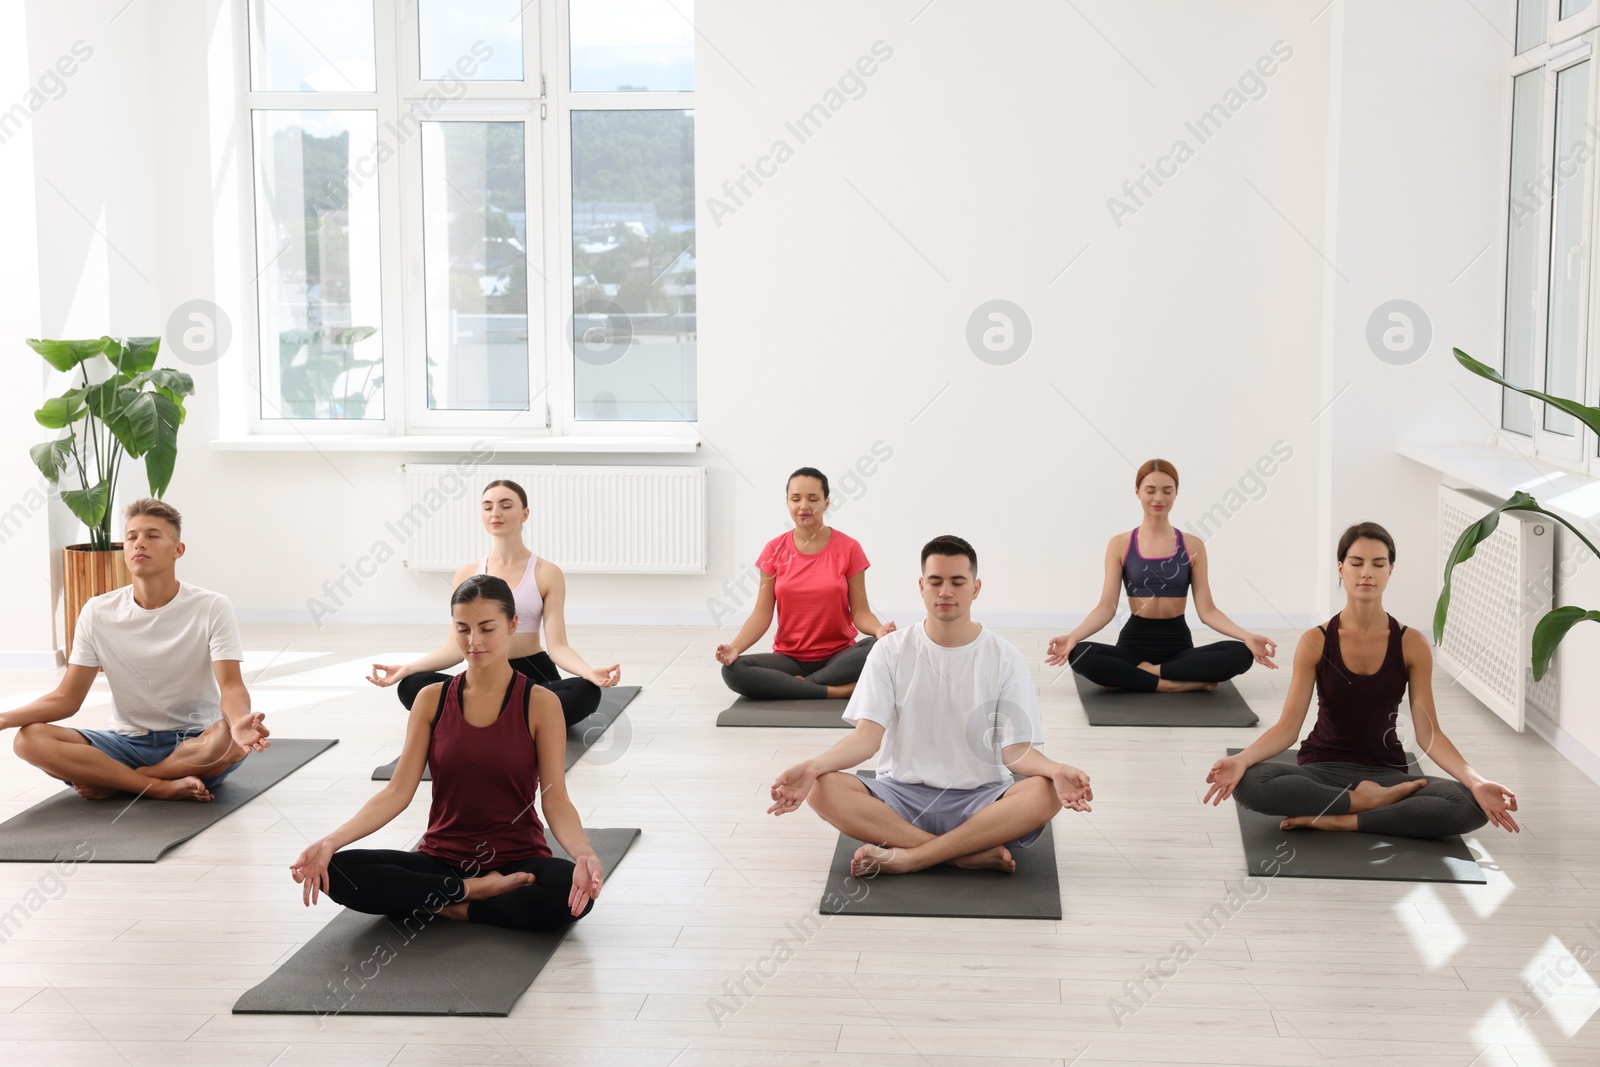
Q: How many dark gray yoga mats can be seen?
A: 7